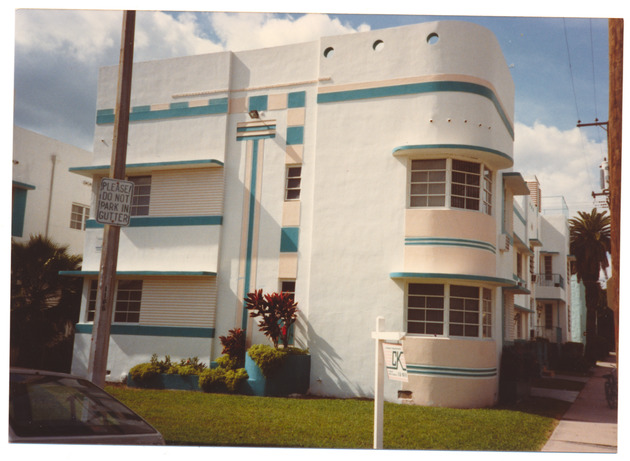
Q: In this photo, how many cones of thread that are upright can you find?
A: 0